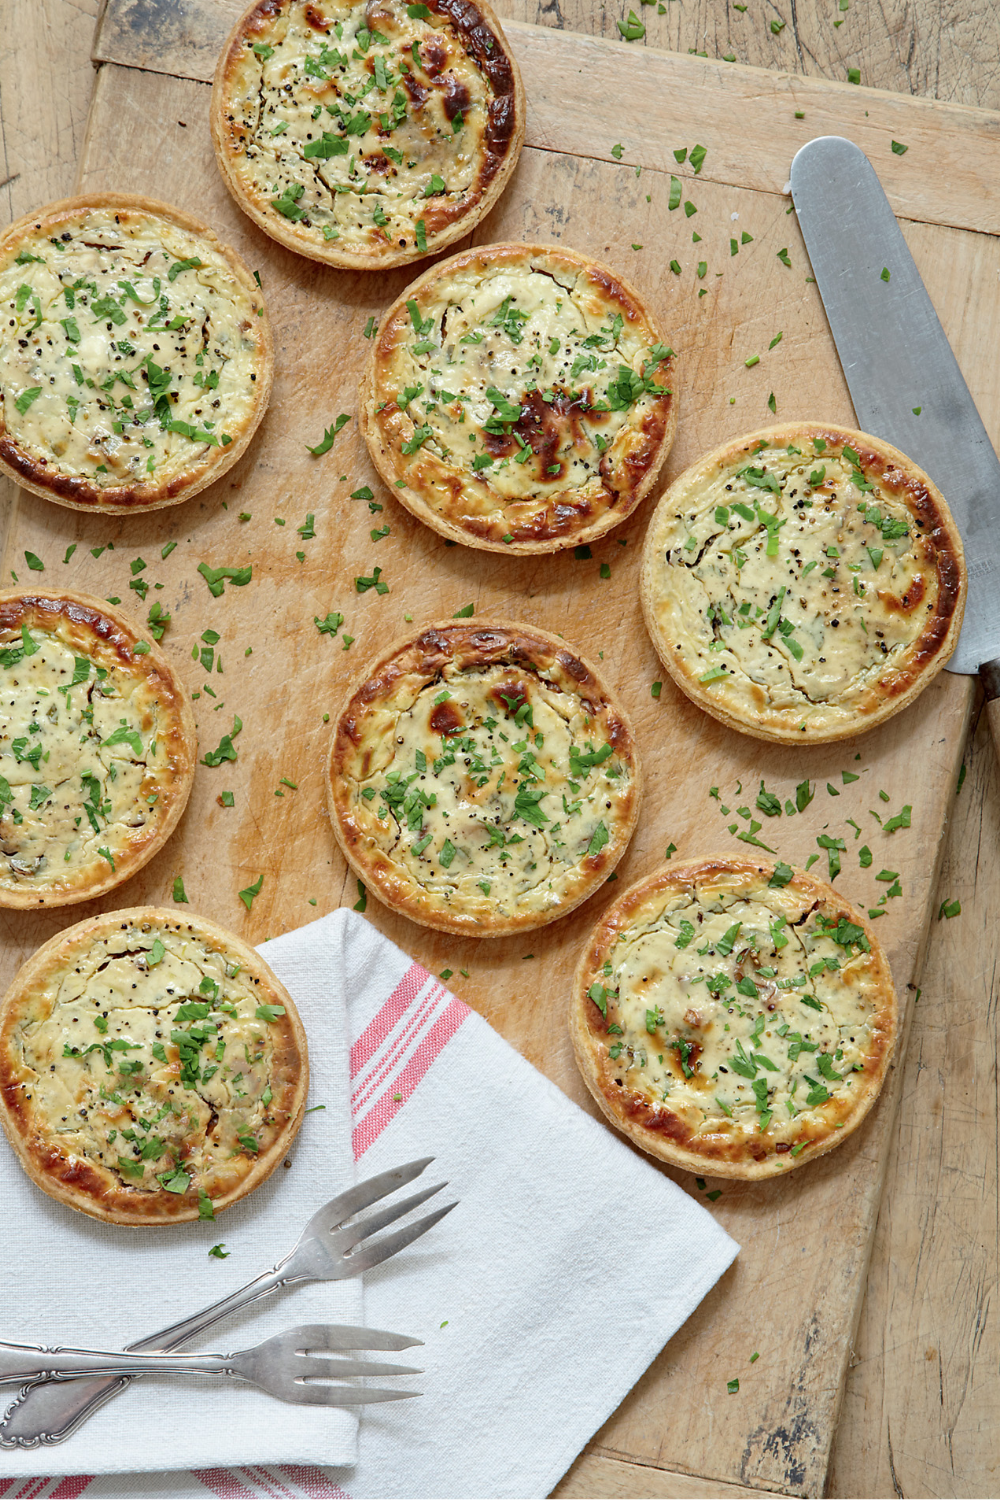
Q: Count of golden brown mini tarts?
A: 8